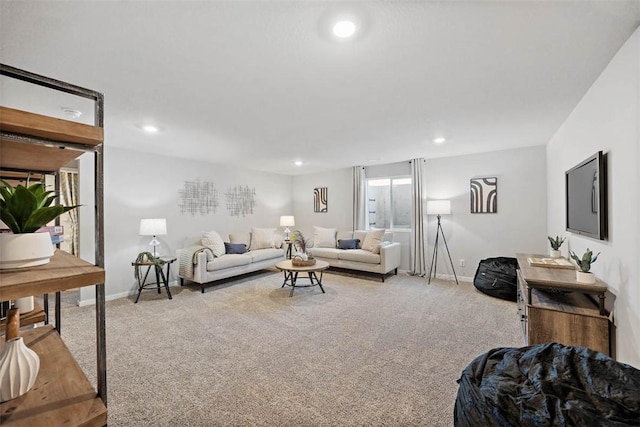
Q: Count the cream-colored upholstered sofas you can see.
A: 2